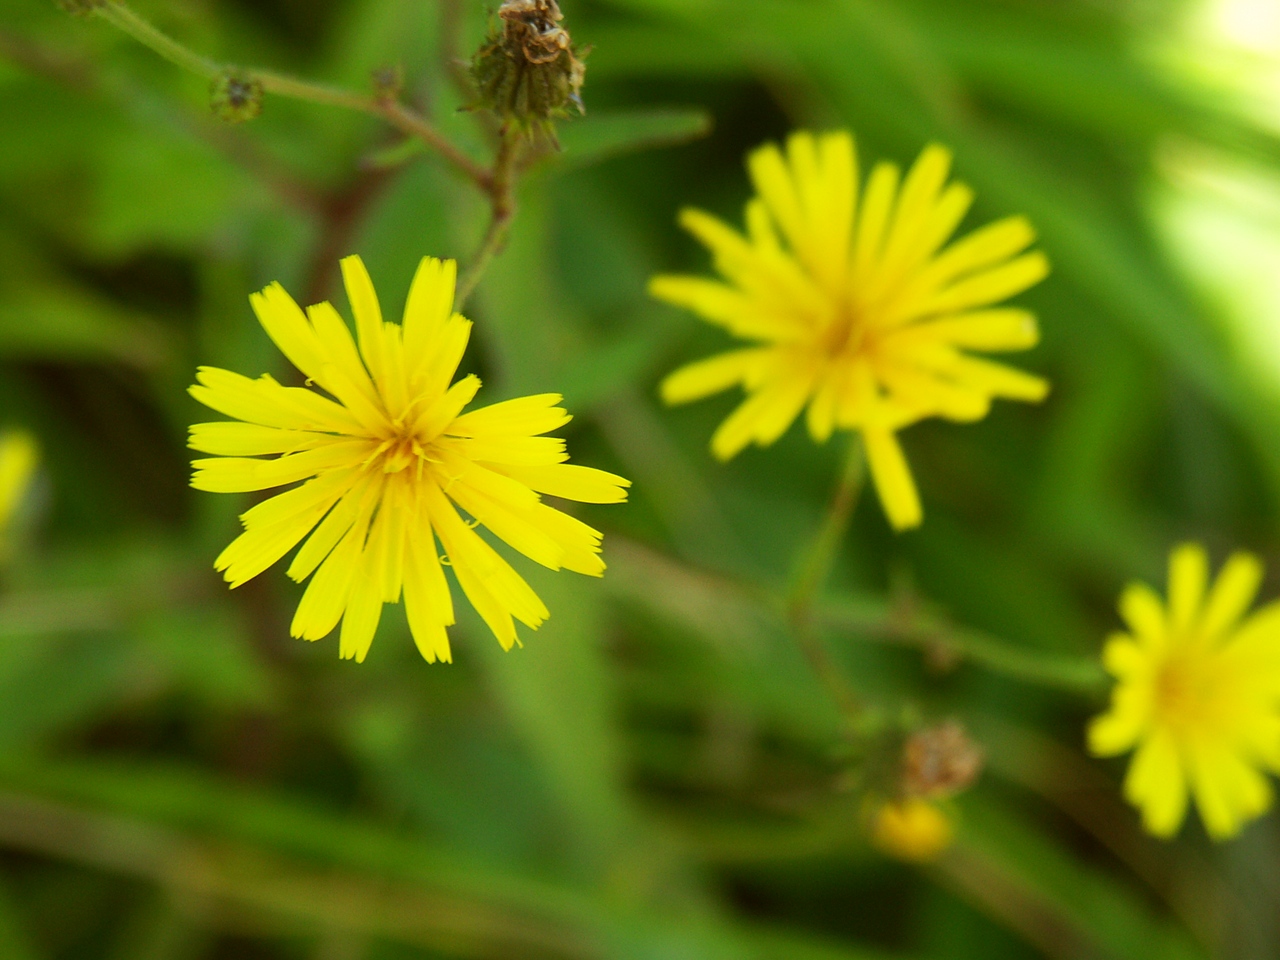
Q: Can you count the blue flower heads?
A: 0